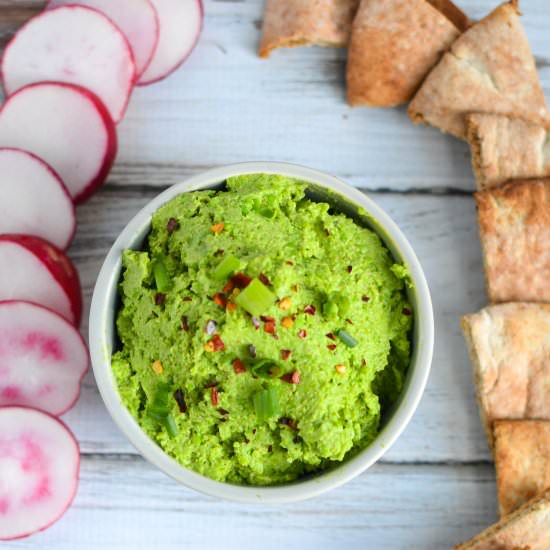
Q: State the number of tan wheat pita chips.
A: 8